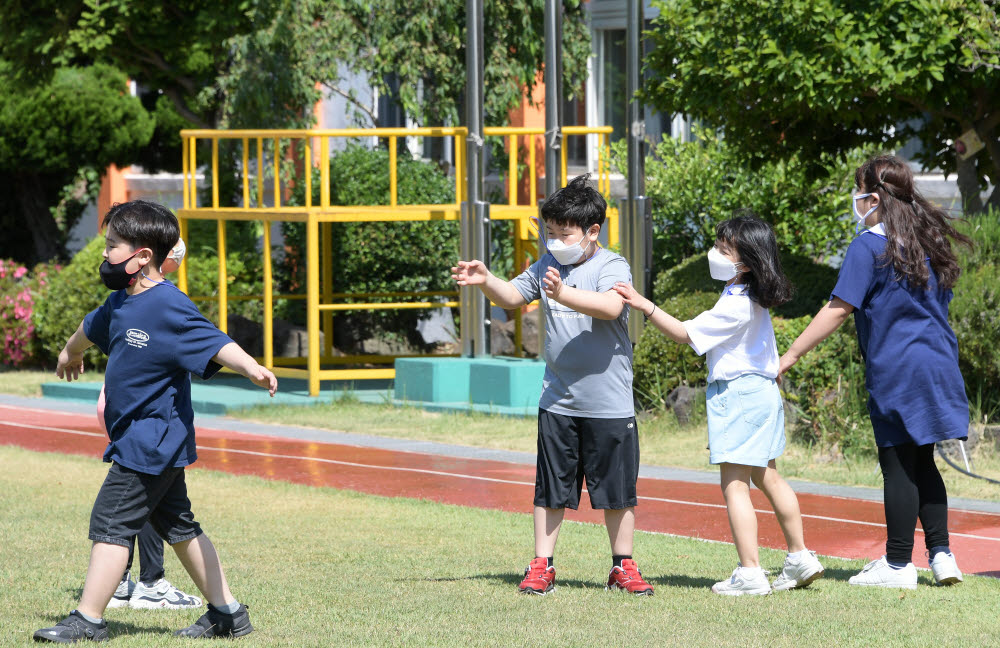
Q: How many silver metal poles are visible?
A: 3